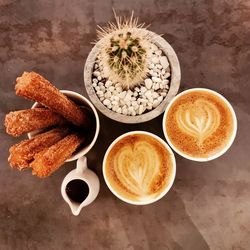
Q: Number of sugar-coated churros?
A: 4